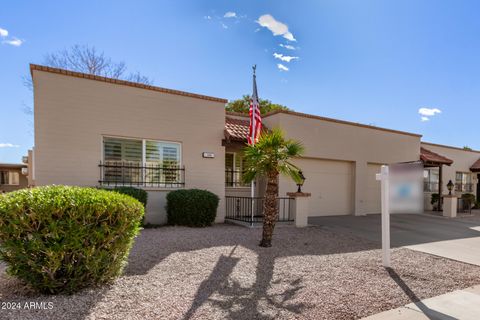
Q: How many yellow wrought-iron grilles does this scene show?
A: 0